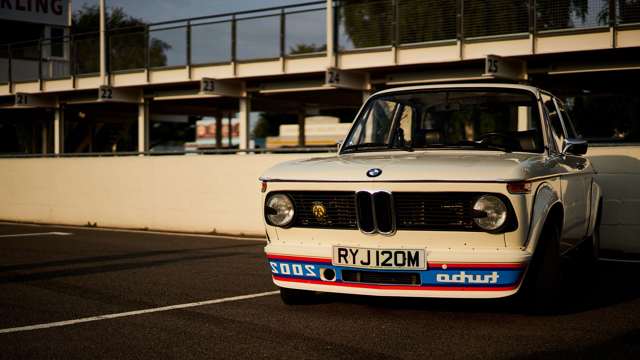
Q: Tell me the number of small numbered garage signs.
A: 5